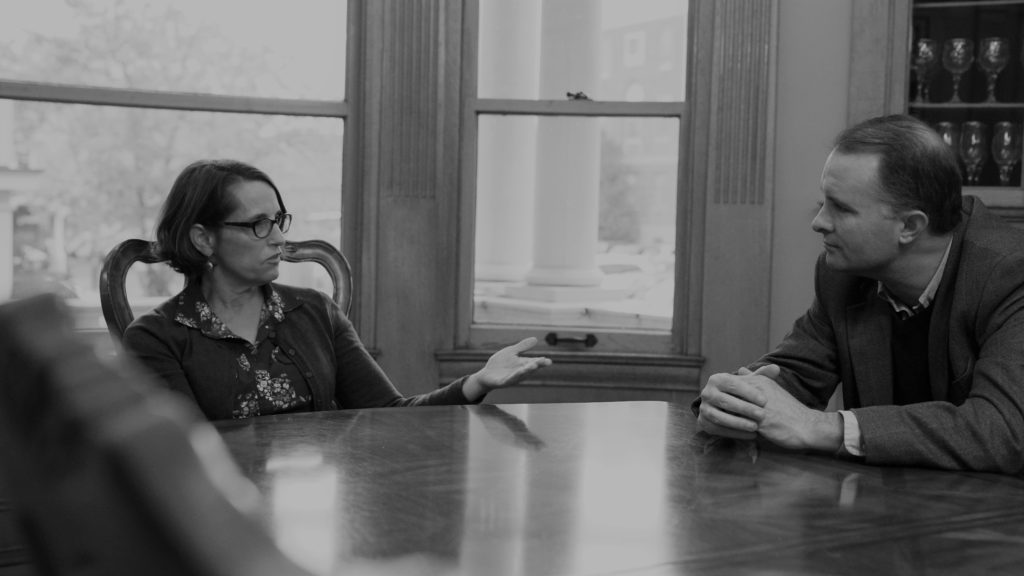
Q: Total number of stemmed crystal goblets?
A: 6